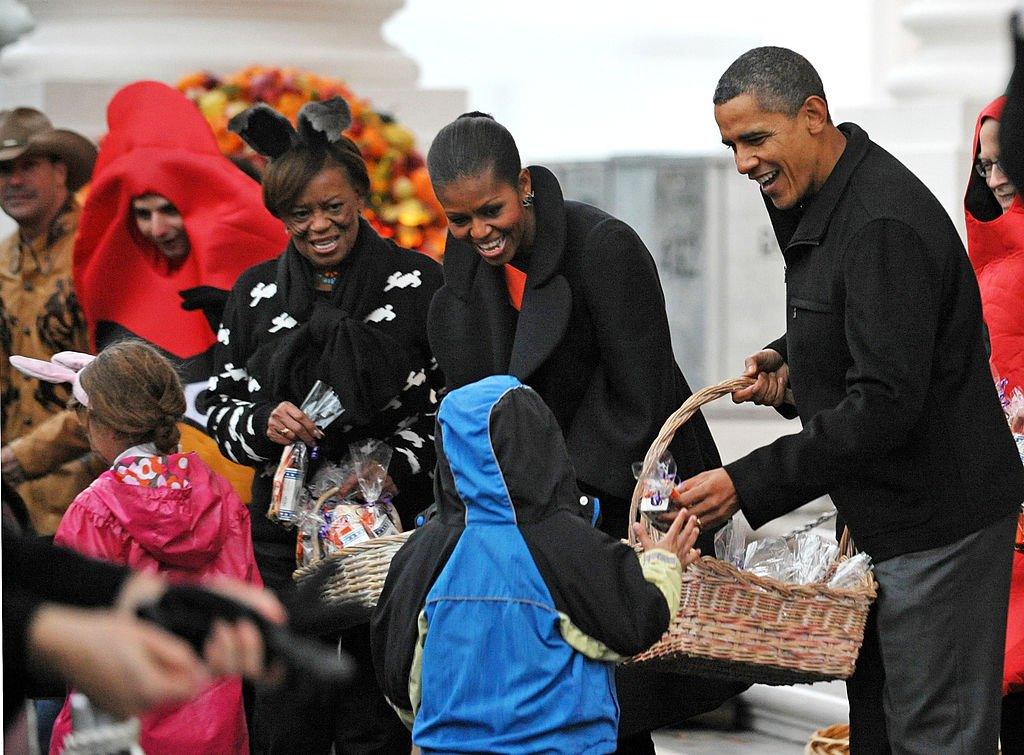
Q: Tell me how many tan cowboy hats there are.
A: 1